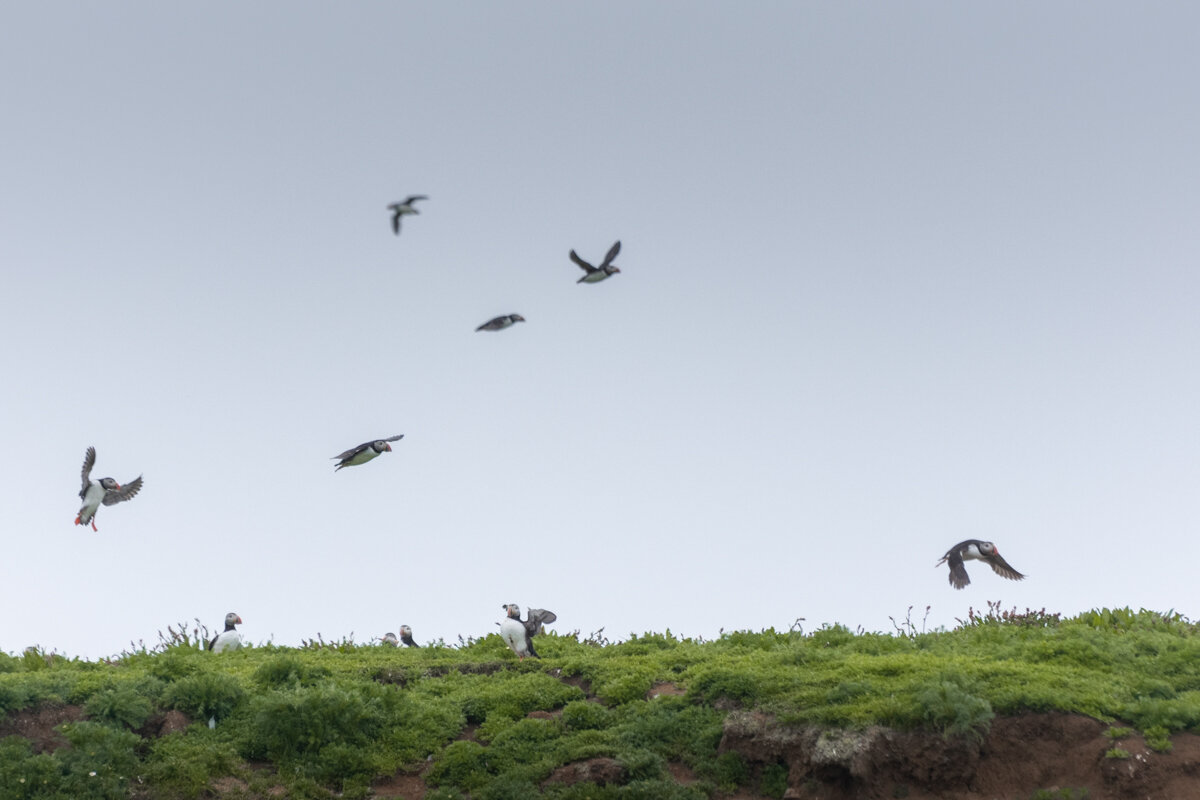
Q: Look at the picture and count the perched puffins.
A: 4